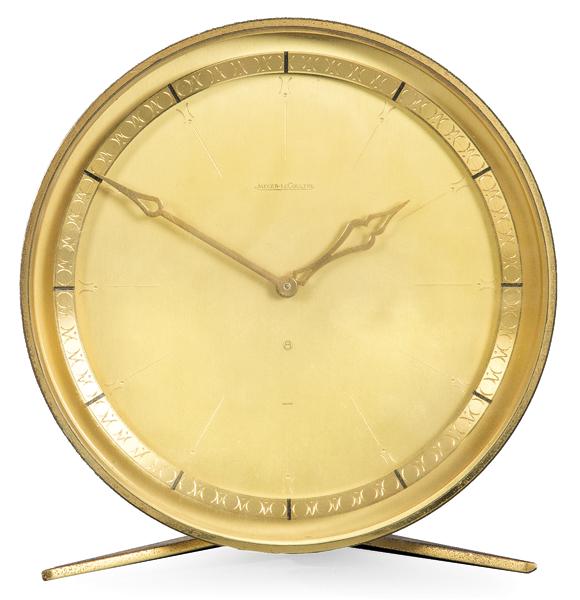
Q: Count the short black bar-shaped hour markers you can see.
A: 12